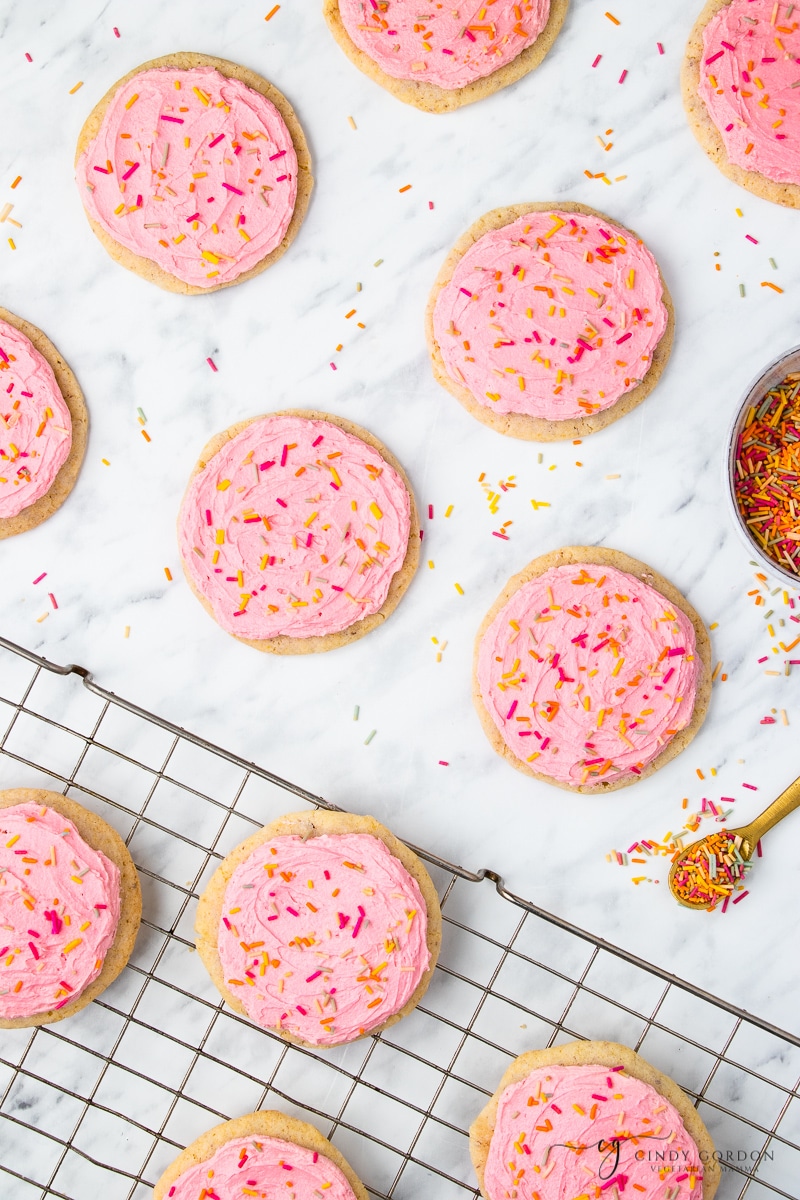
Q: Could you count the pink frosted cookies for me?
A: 11